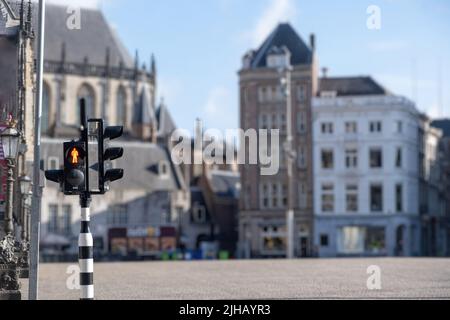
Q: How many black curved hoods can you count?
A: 4